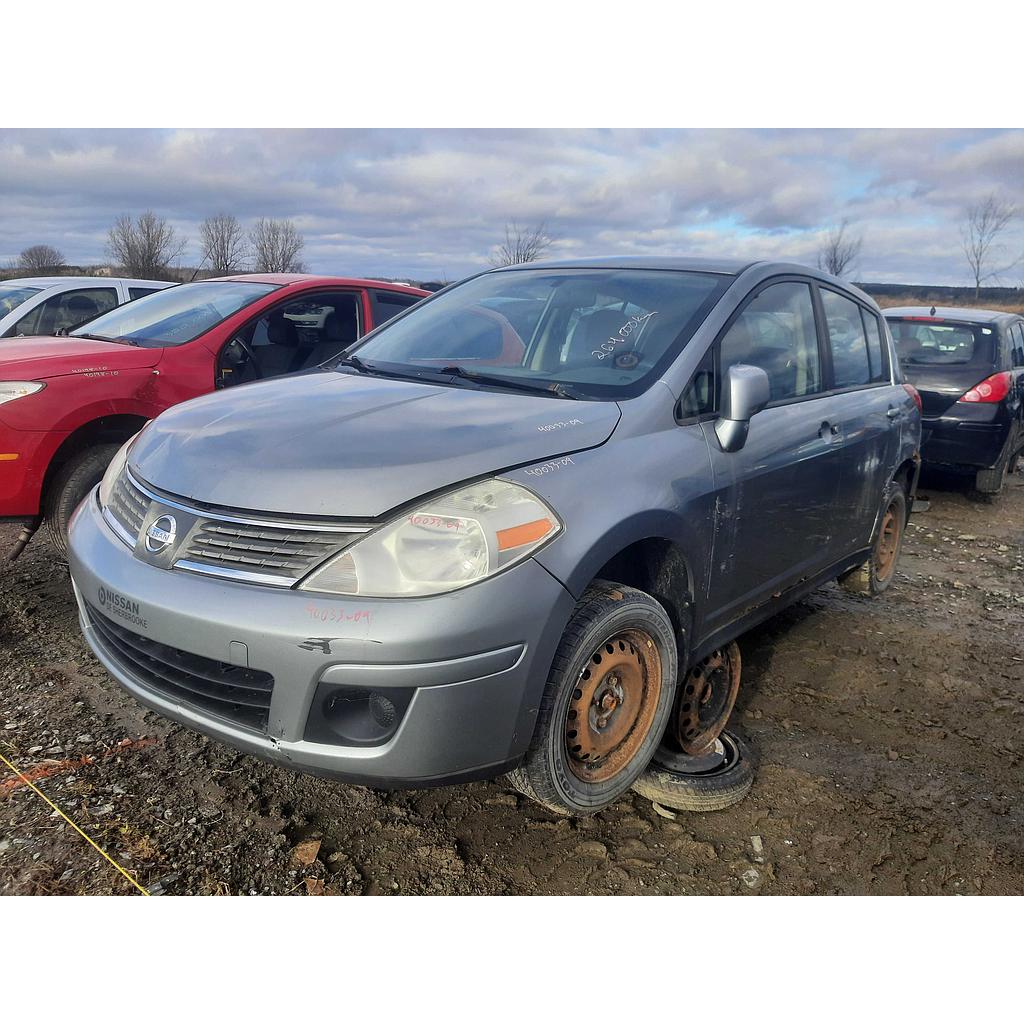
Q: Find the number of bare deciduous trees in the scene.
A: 7